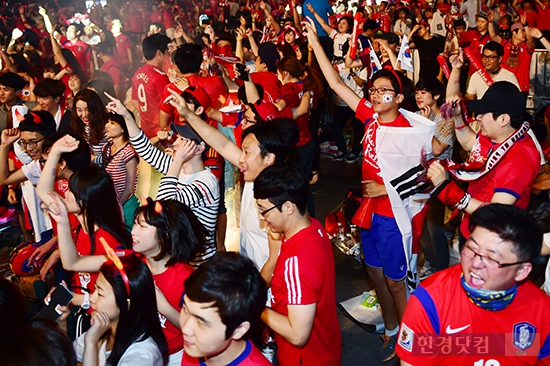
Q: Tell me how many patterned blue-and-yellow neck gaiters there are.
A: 1